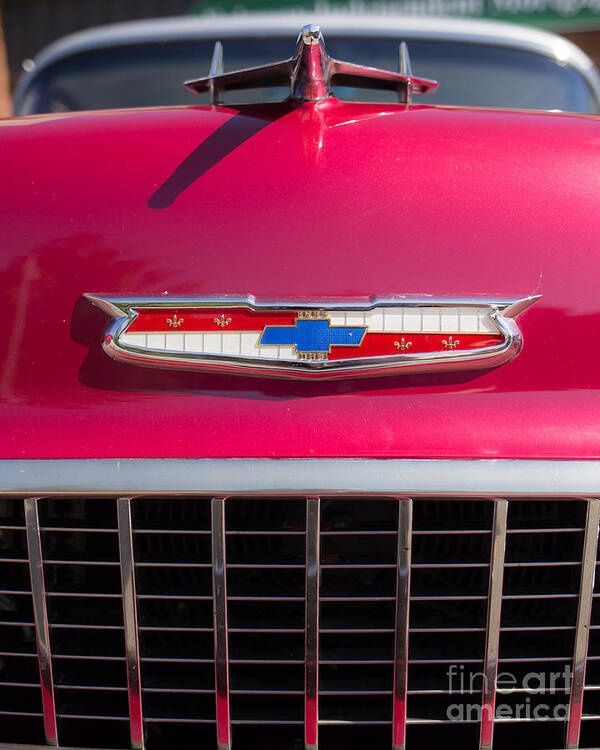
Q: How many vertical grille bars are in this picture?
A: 7